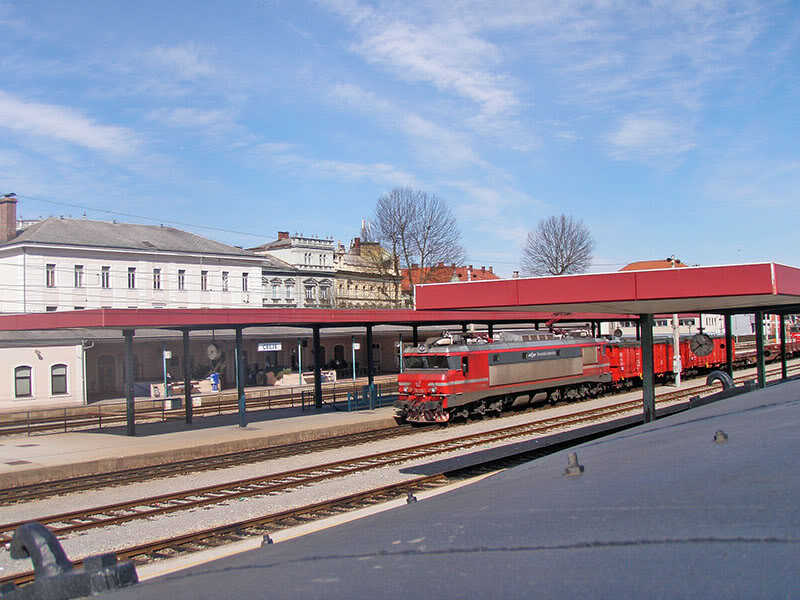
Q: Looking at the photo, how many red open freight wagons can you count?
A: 2